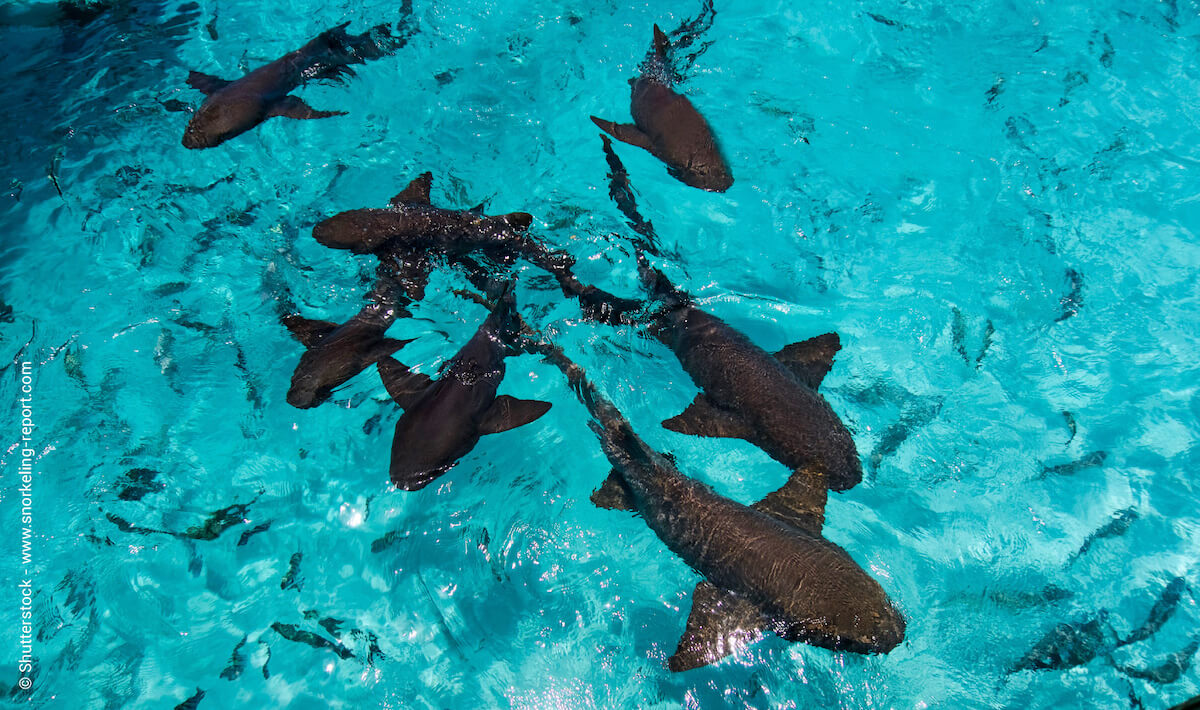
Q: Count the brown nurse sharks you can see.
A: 7